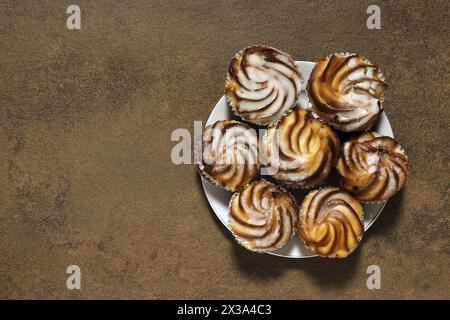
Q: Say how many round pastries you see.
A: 7